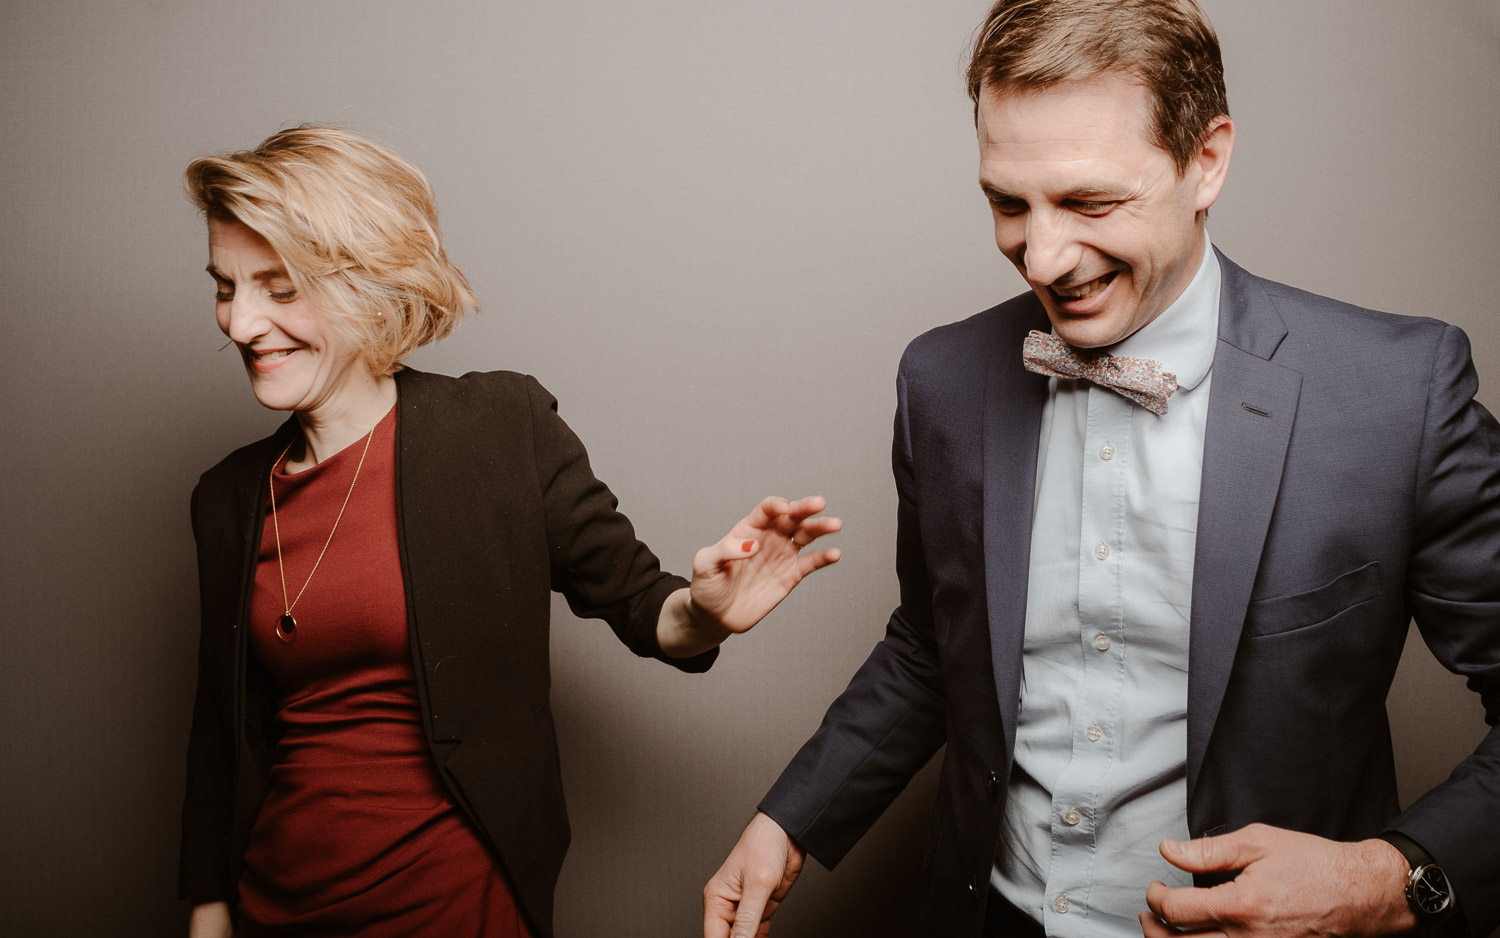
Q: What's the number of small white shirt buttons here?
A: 6